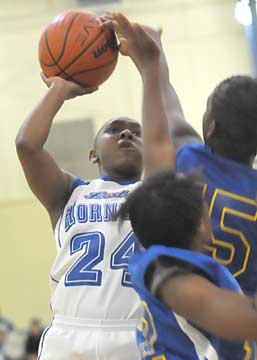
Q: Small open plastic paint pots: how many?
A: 0